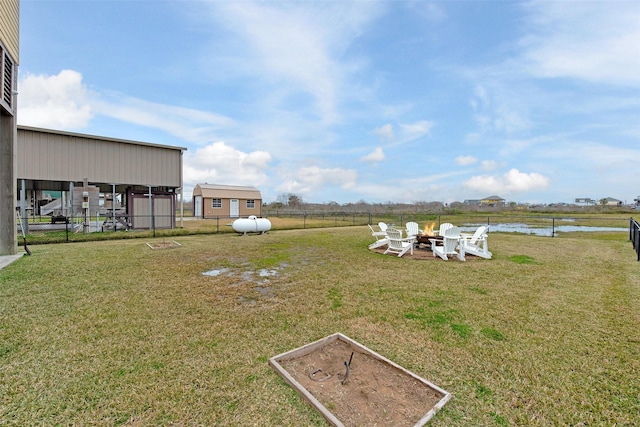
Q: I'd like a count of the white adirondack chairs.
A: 8